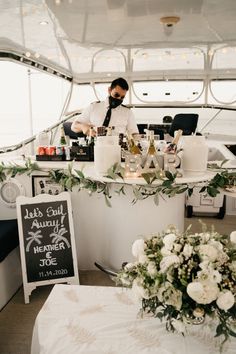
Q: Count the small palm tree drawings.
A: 2